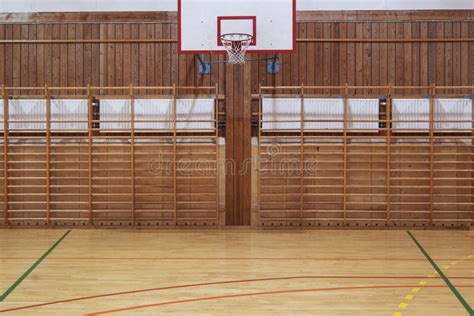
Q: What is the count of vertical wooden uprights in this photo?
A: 11